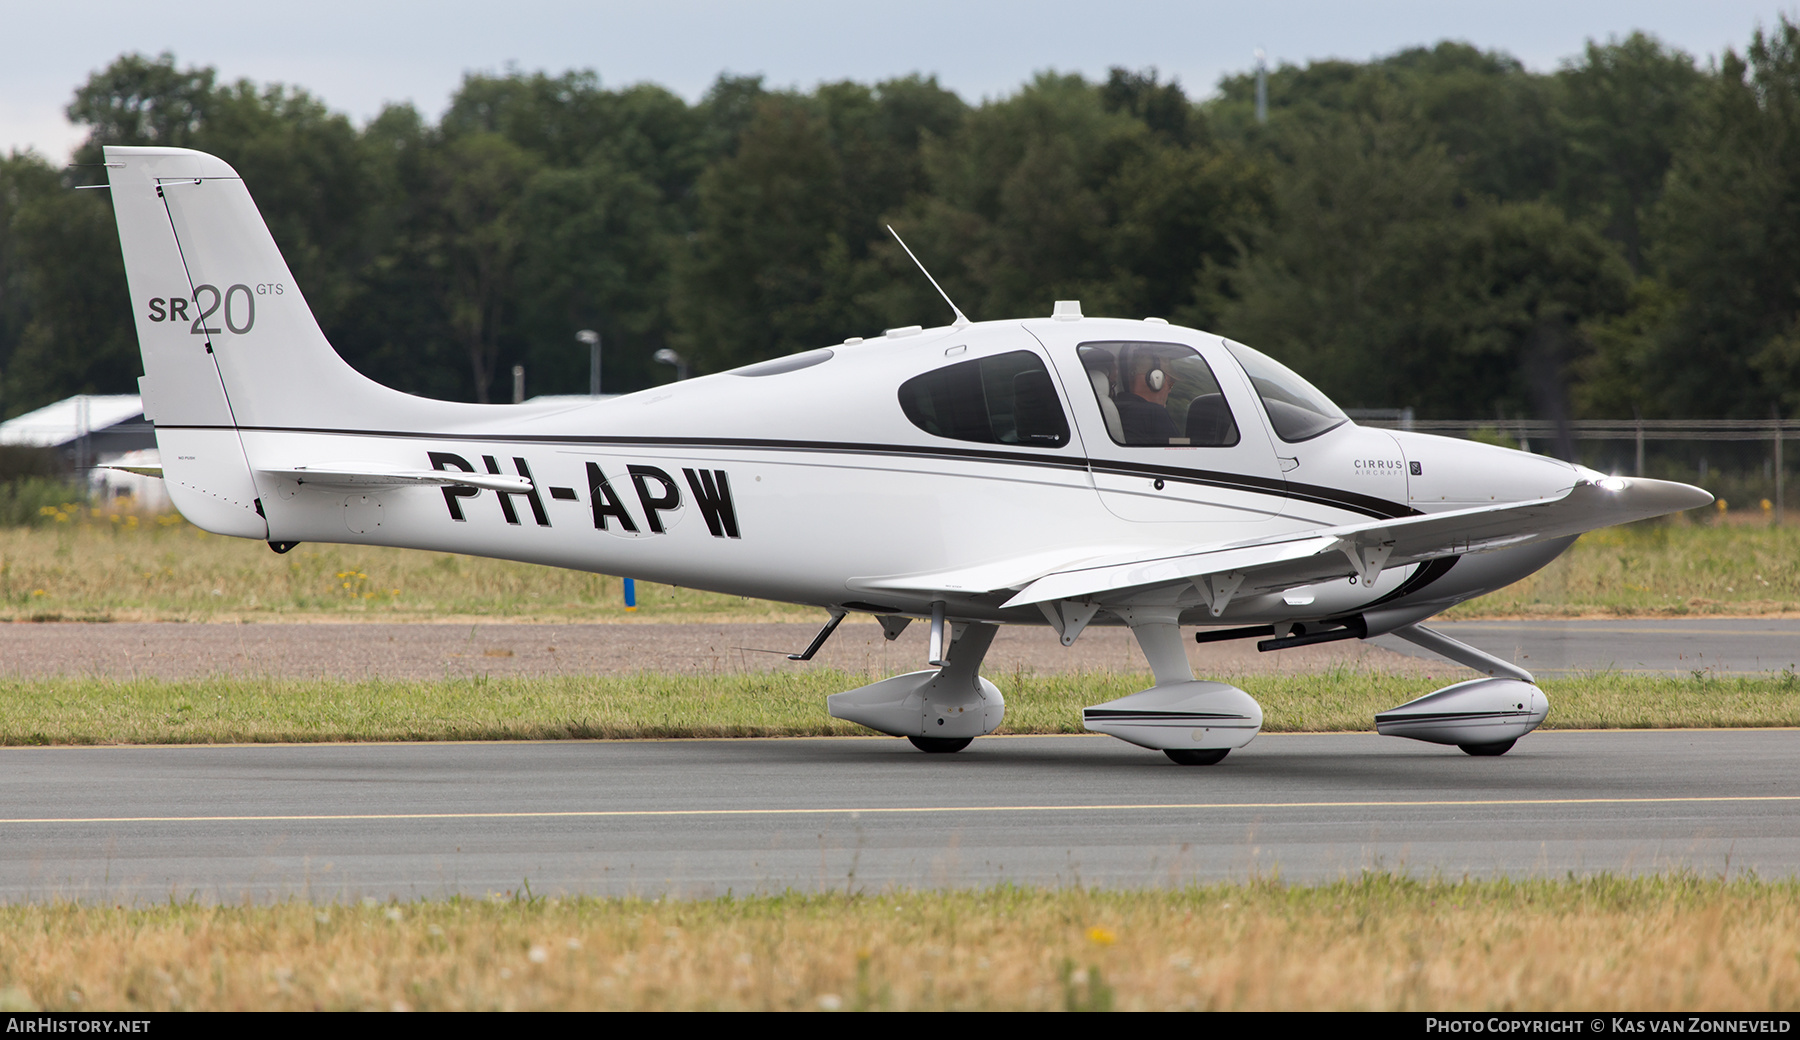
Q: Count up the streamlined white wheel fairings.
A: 3